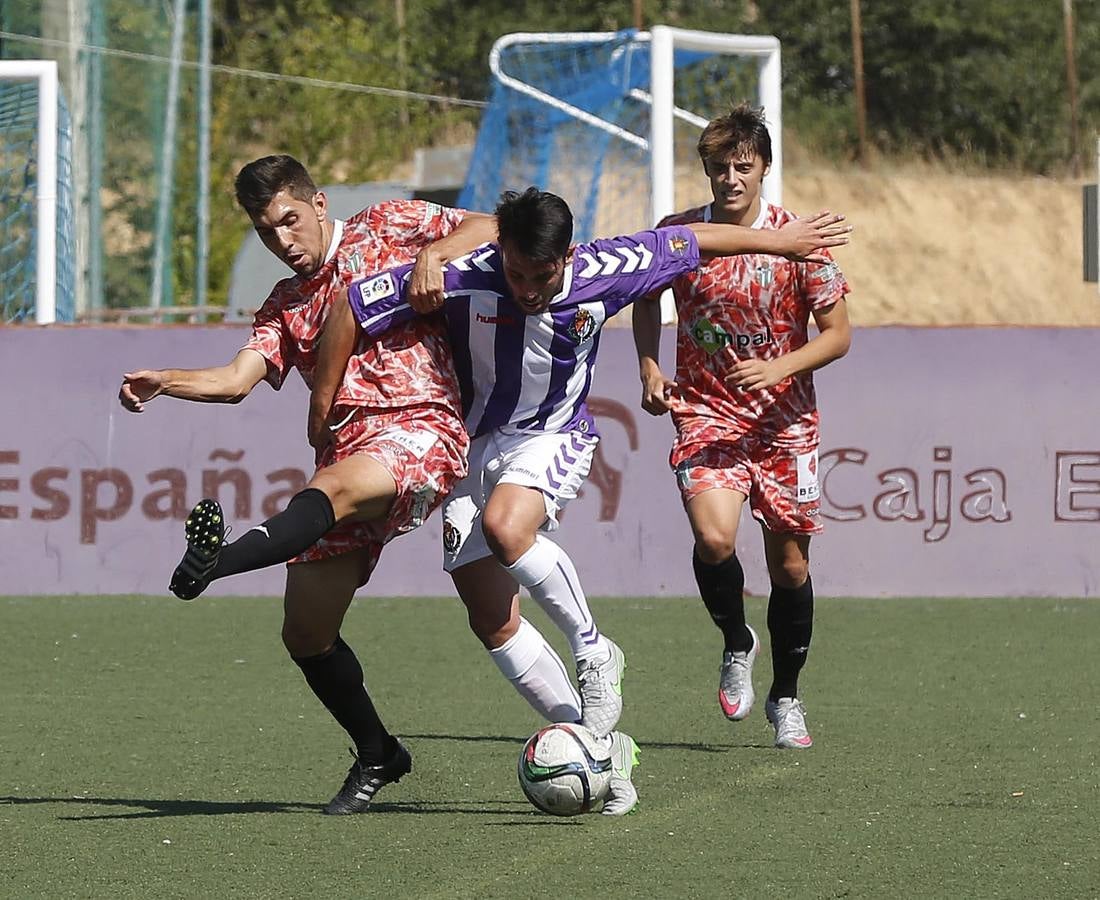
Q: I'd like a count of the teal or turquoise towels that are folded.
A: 0